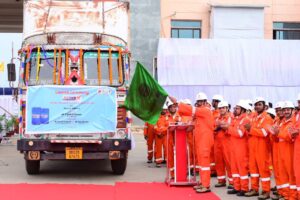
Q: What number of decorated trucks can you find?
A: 1